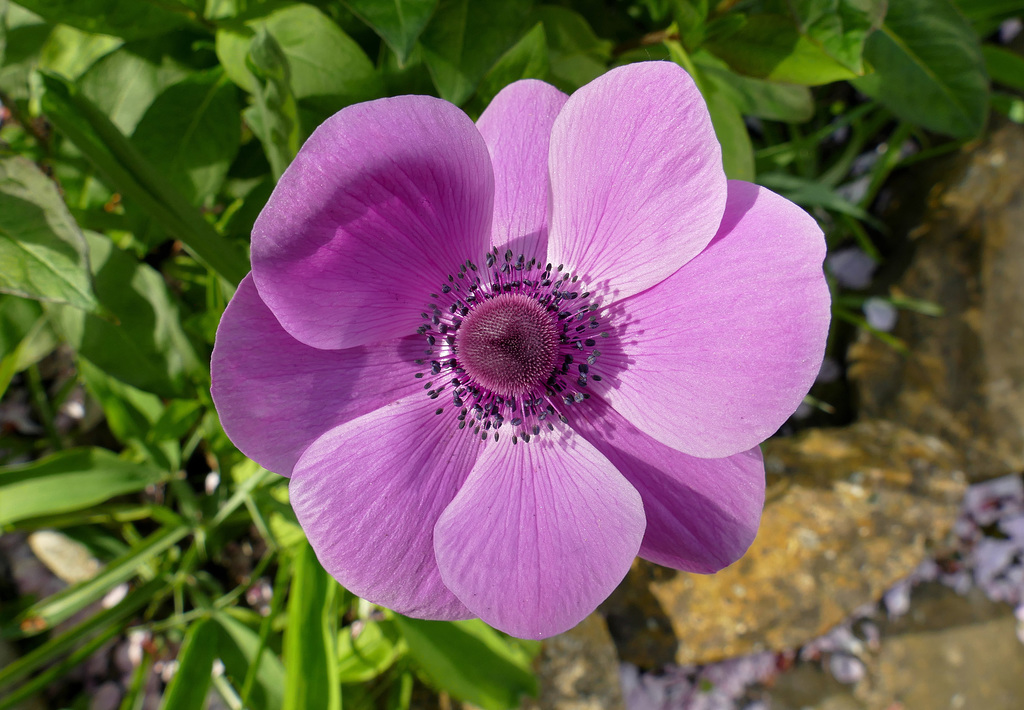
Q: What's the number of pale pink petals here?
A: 8